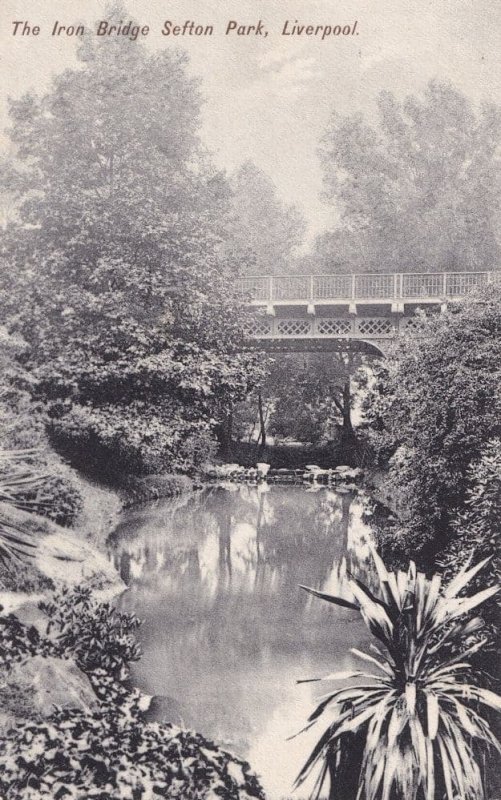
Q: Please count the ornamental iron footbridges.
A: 1